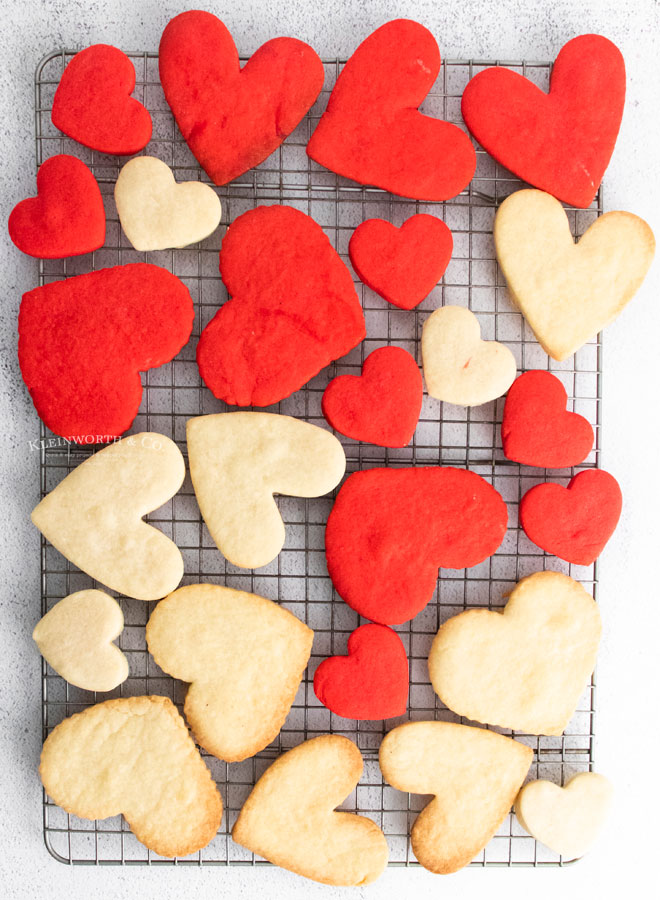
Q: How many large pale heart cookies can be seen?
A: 8